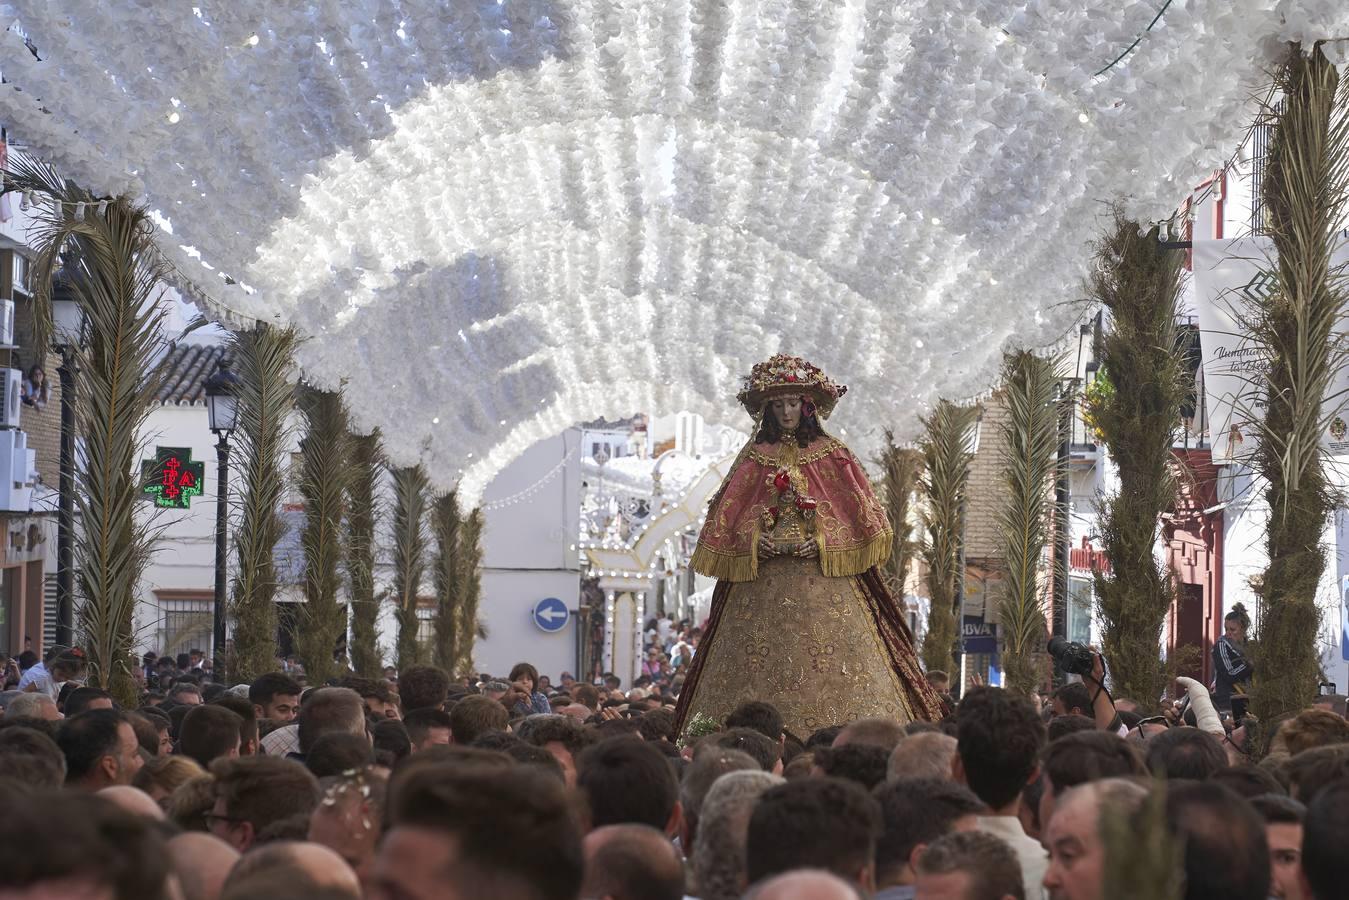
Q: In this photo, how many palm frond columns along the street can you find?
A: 12